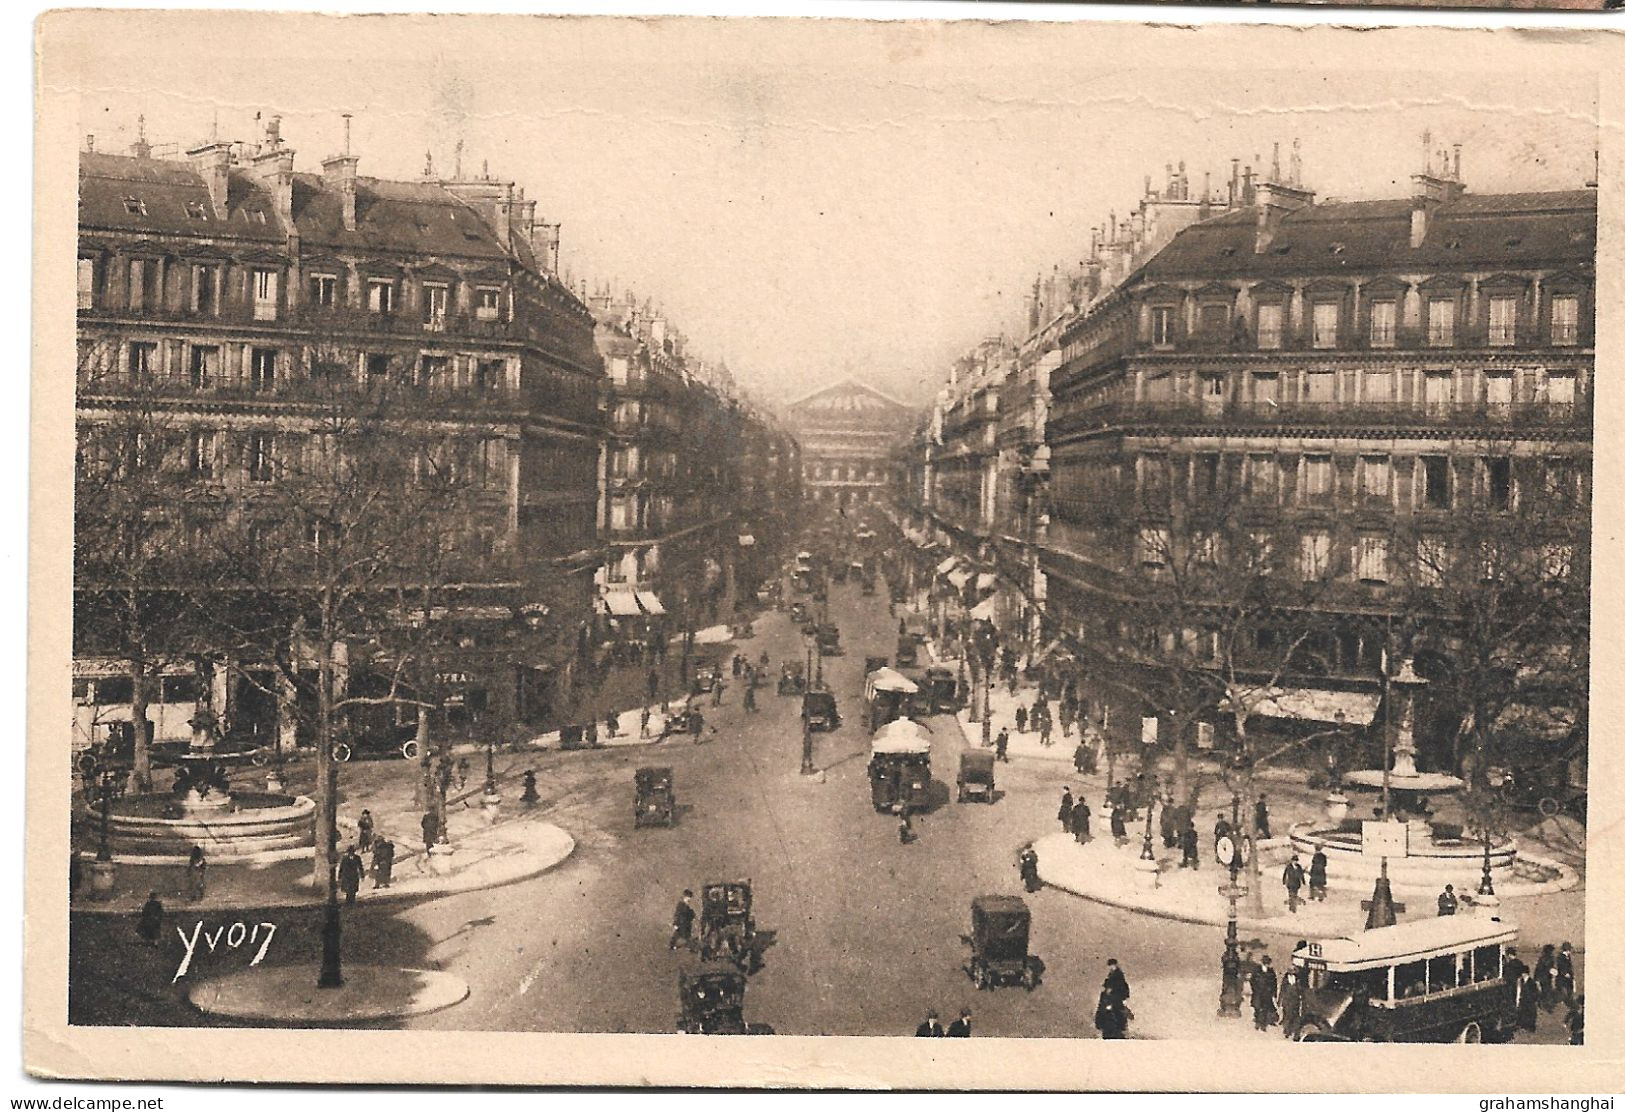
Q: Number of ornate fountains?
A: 2